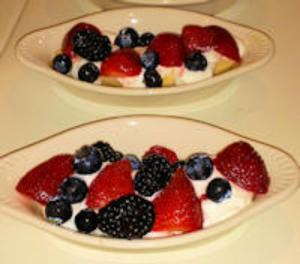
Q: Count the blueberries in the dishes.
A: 14